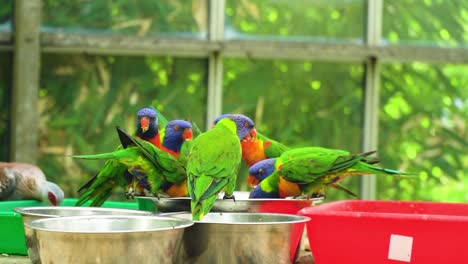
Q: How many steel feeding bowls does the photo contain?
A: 4